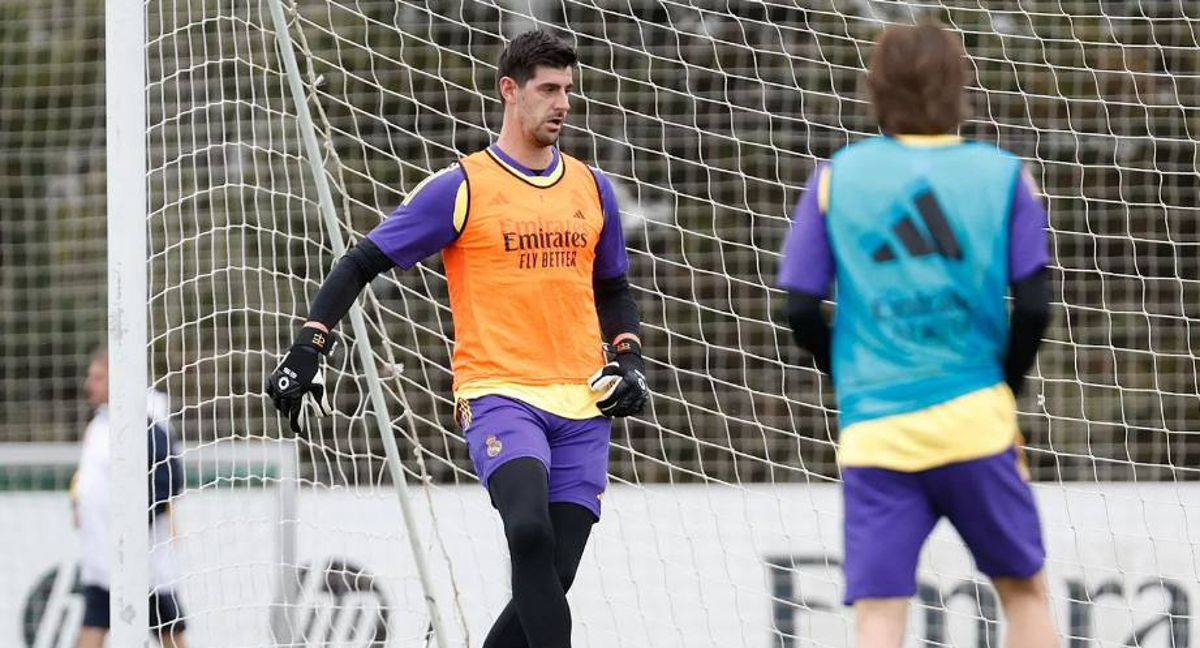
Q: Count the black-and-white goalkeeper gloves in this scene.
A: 2